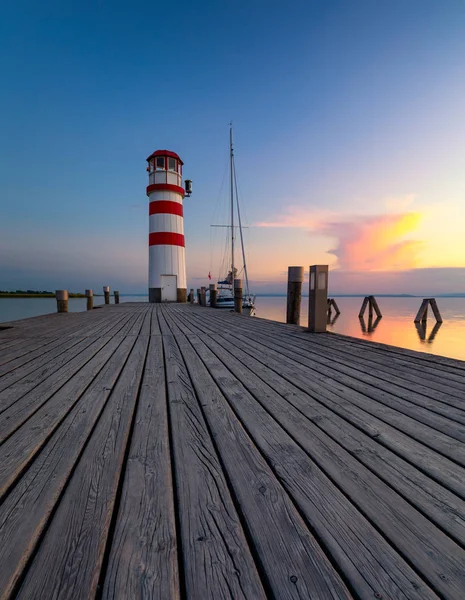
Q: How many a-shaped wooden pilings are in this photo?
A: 3